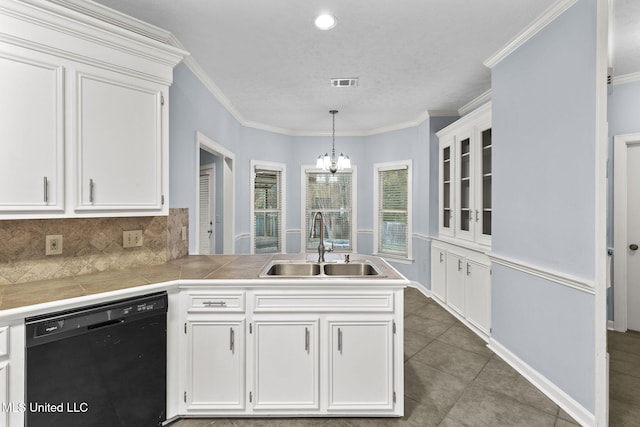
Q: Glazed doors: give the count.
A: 3